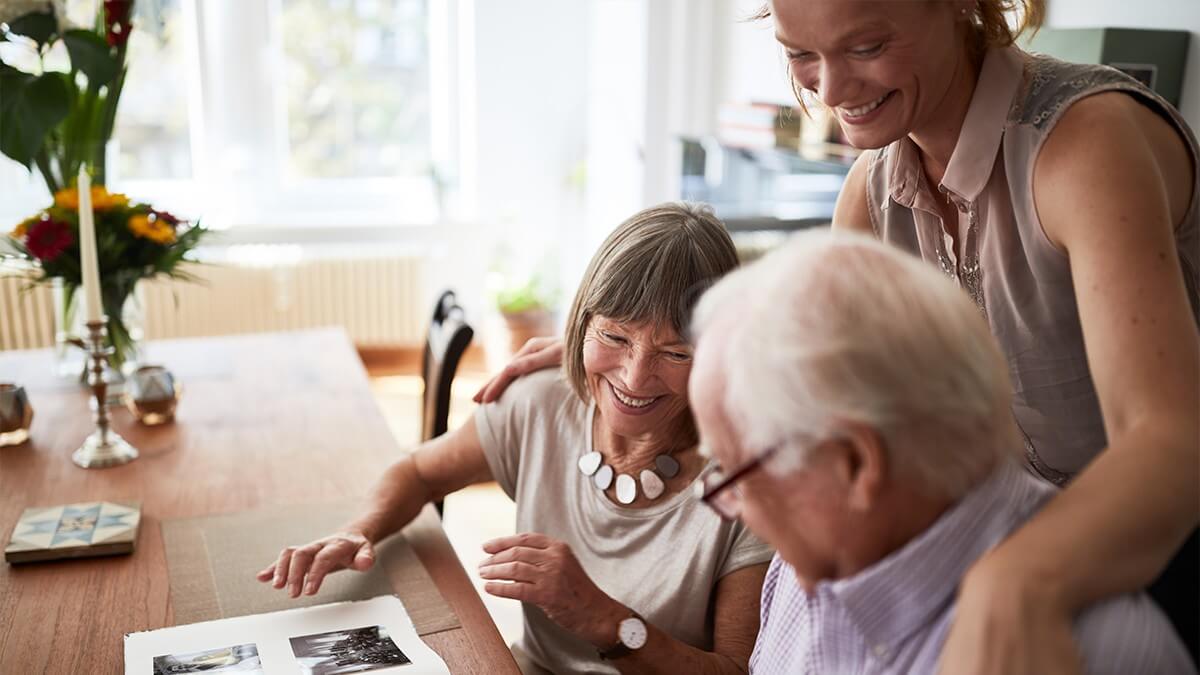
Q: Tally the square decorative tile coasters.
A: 1